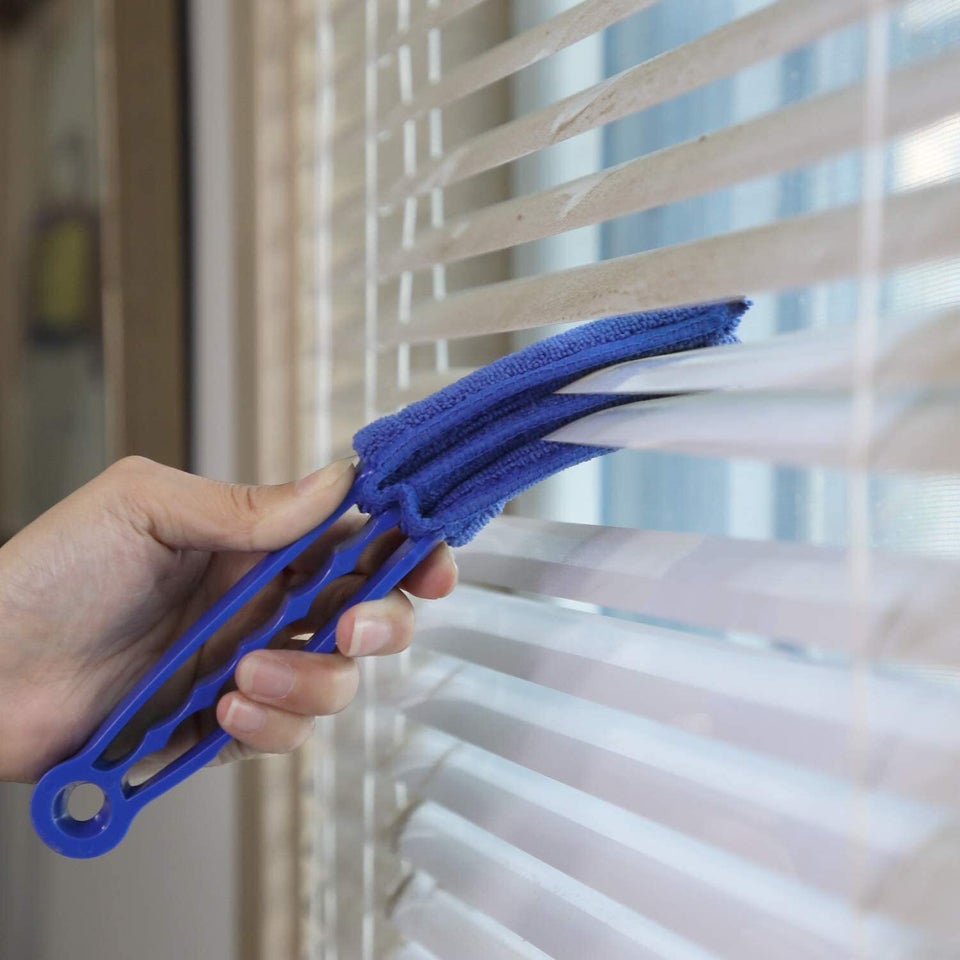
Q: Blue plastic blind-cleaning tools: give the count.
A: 1